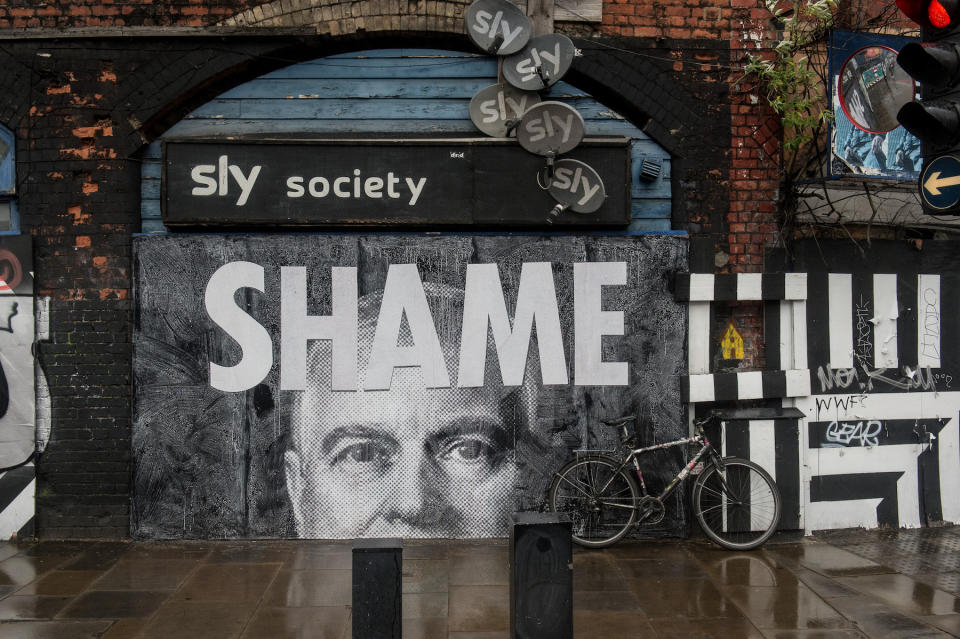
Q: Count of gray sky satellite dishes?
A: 5